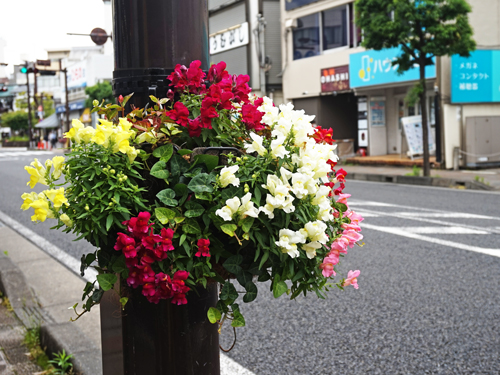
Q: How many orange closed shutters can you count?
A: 0